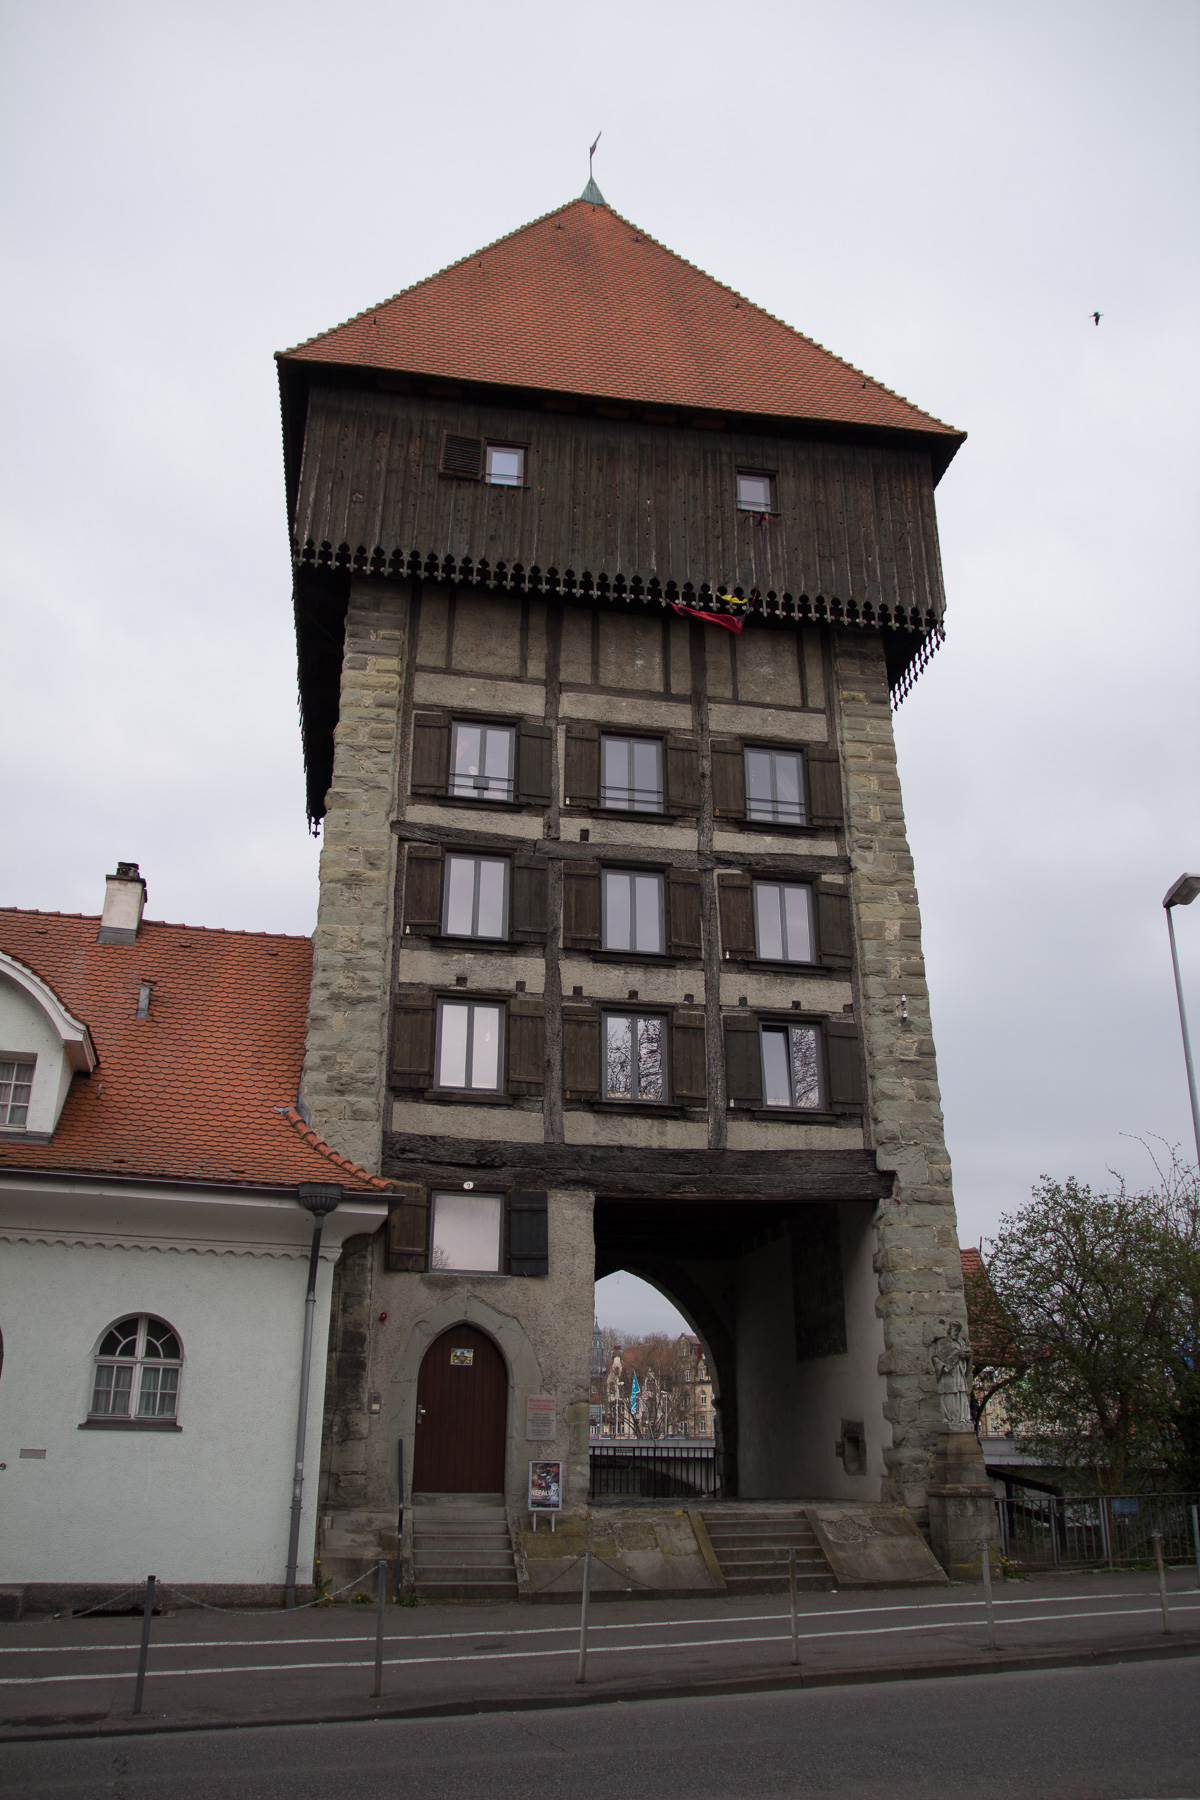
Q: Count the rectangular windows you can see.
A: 13